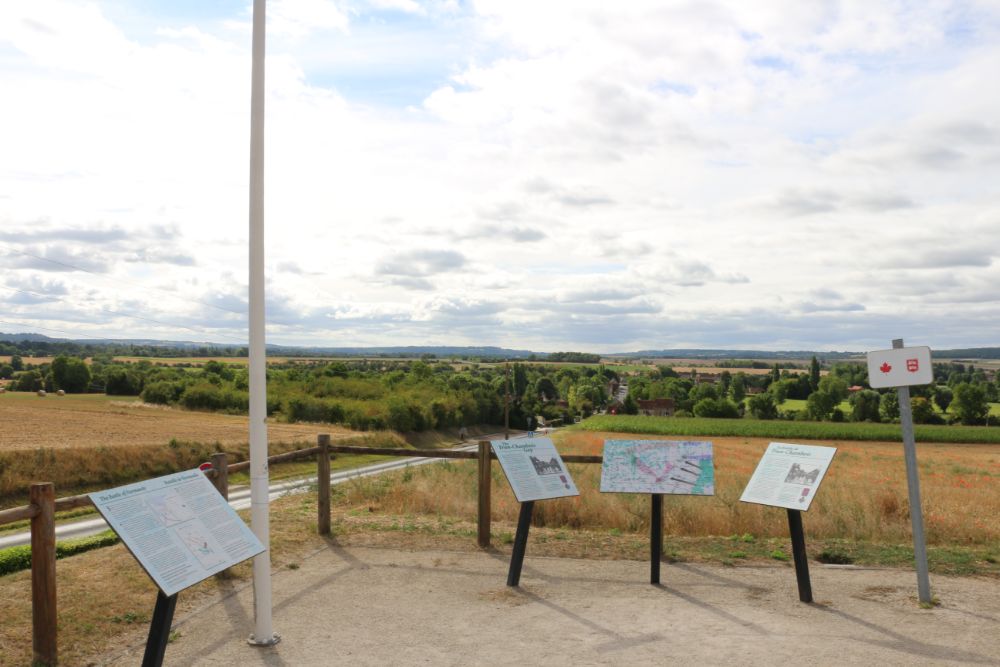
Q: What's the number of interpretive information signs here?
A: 4